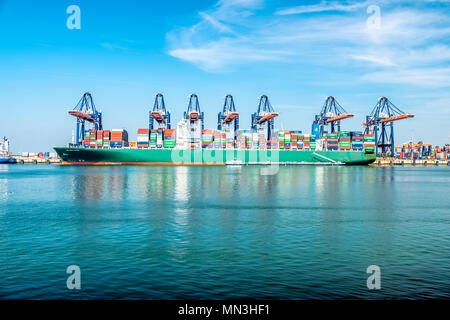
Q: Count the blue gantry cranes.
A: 7